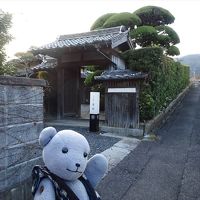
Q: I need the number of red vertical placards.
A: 0